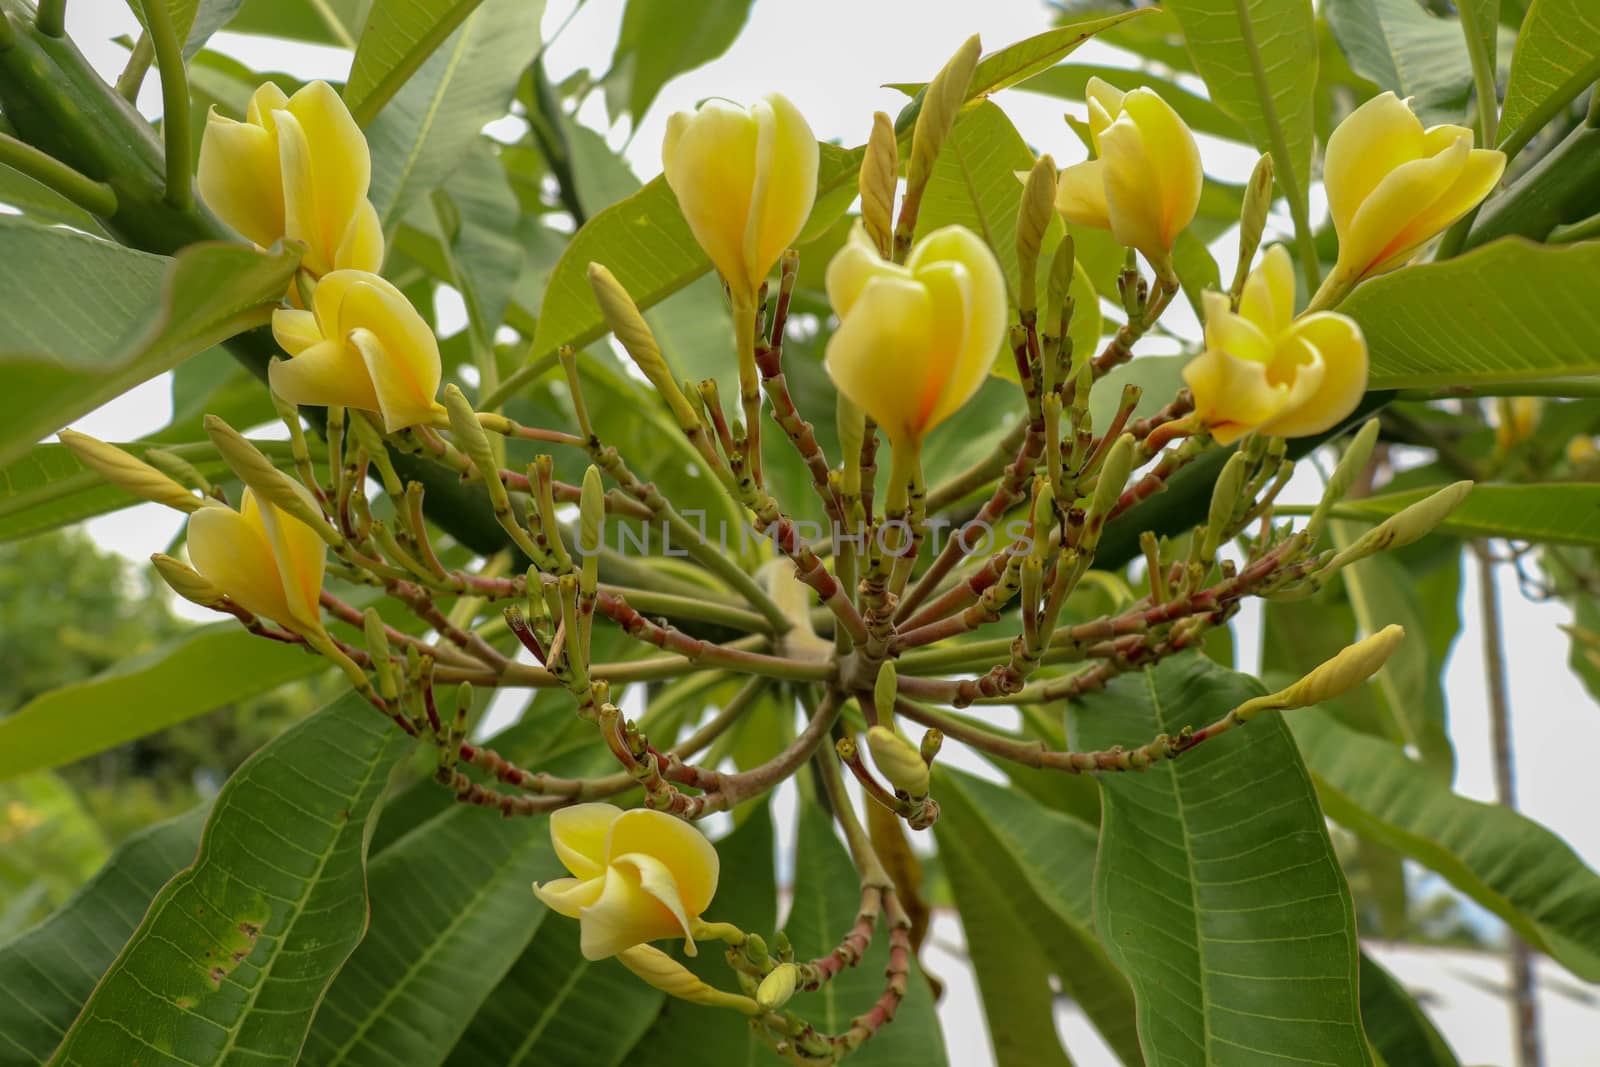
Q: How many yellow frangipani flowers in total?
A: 9